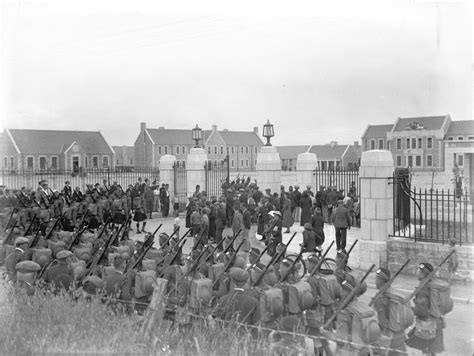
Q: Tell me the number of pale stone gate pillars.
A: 5